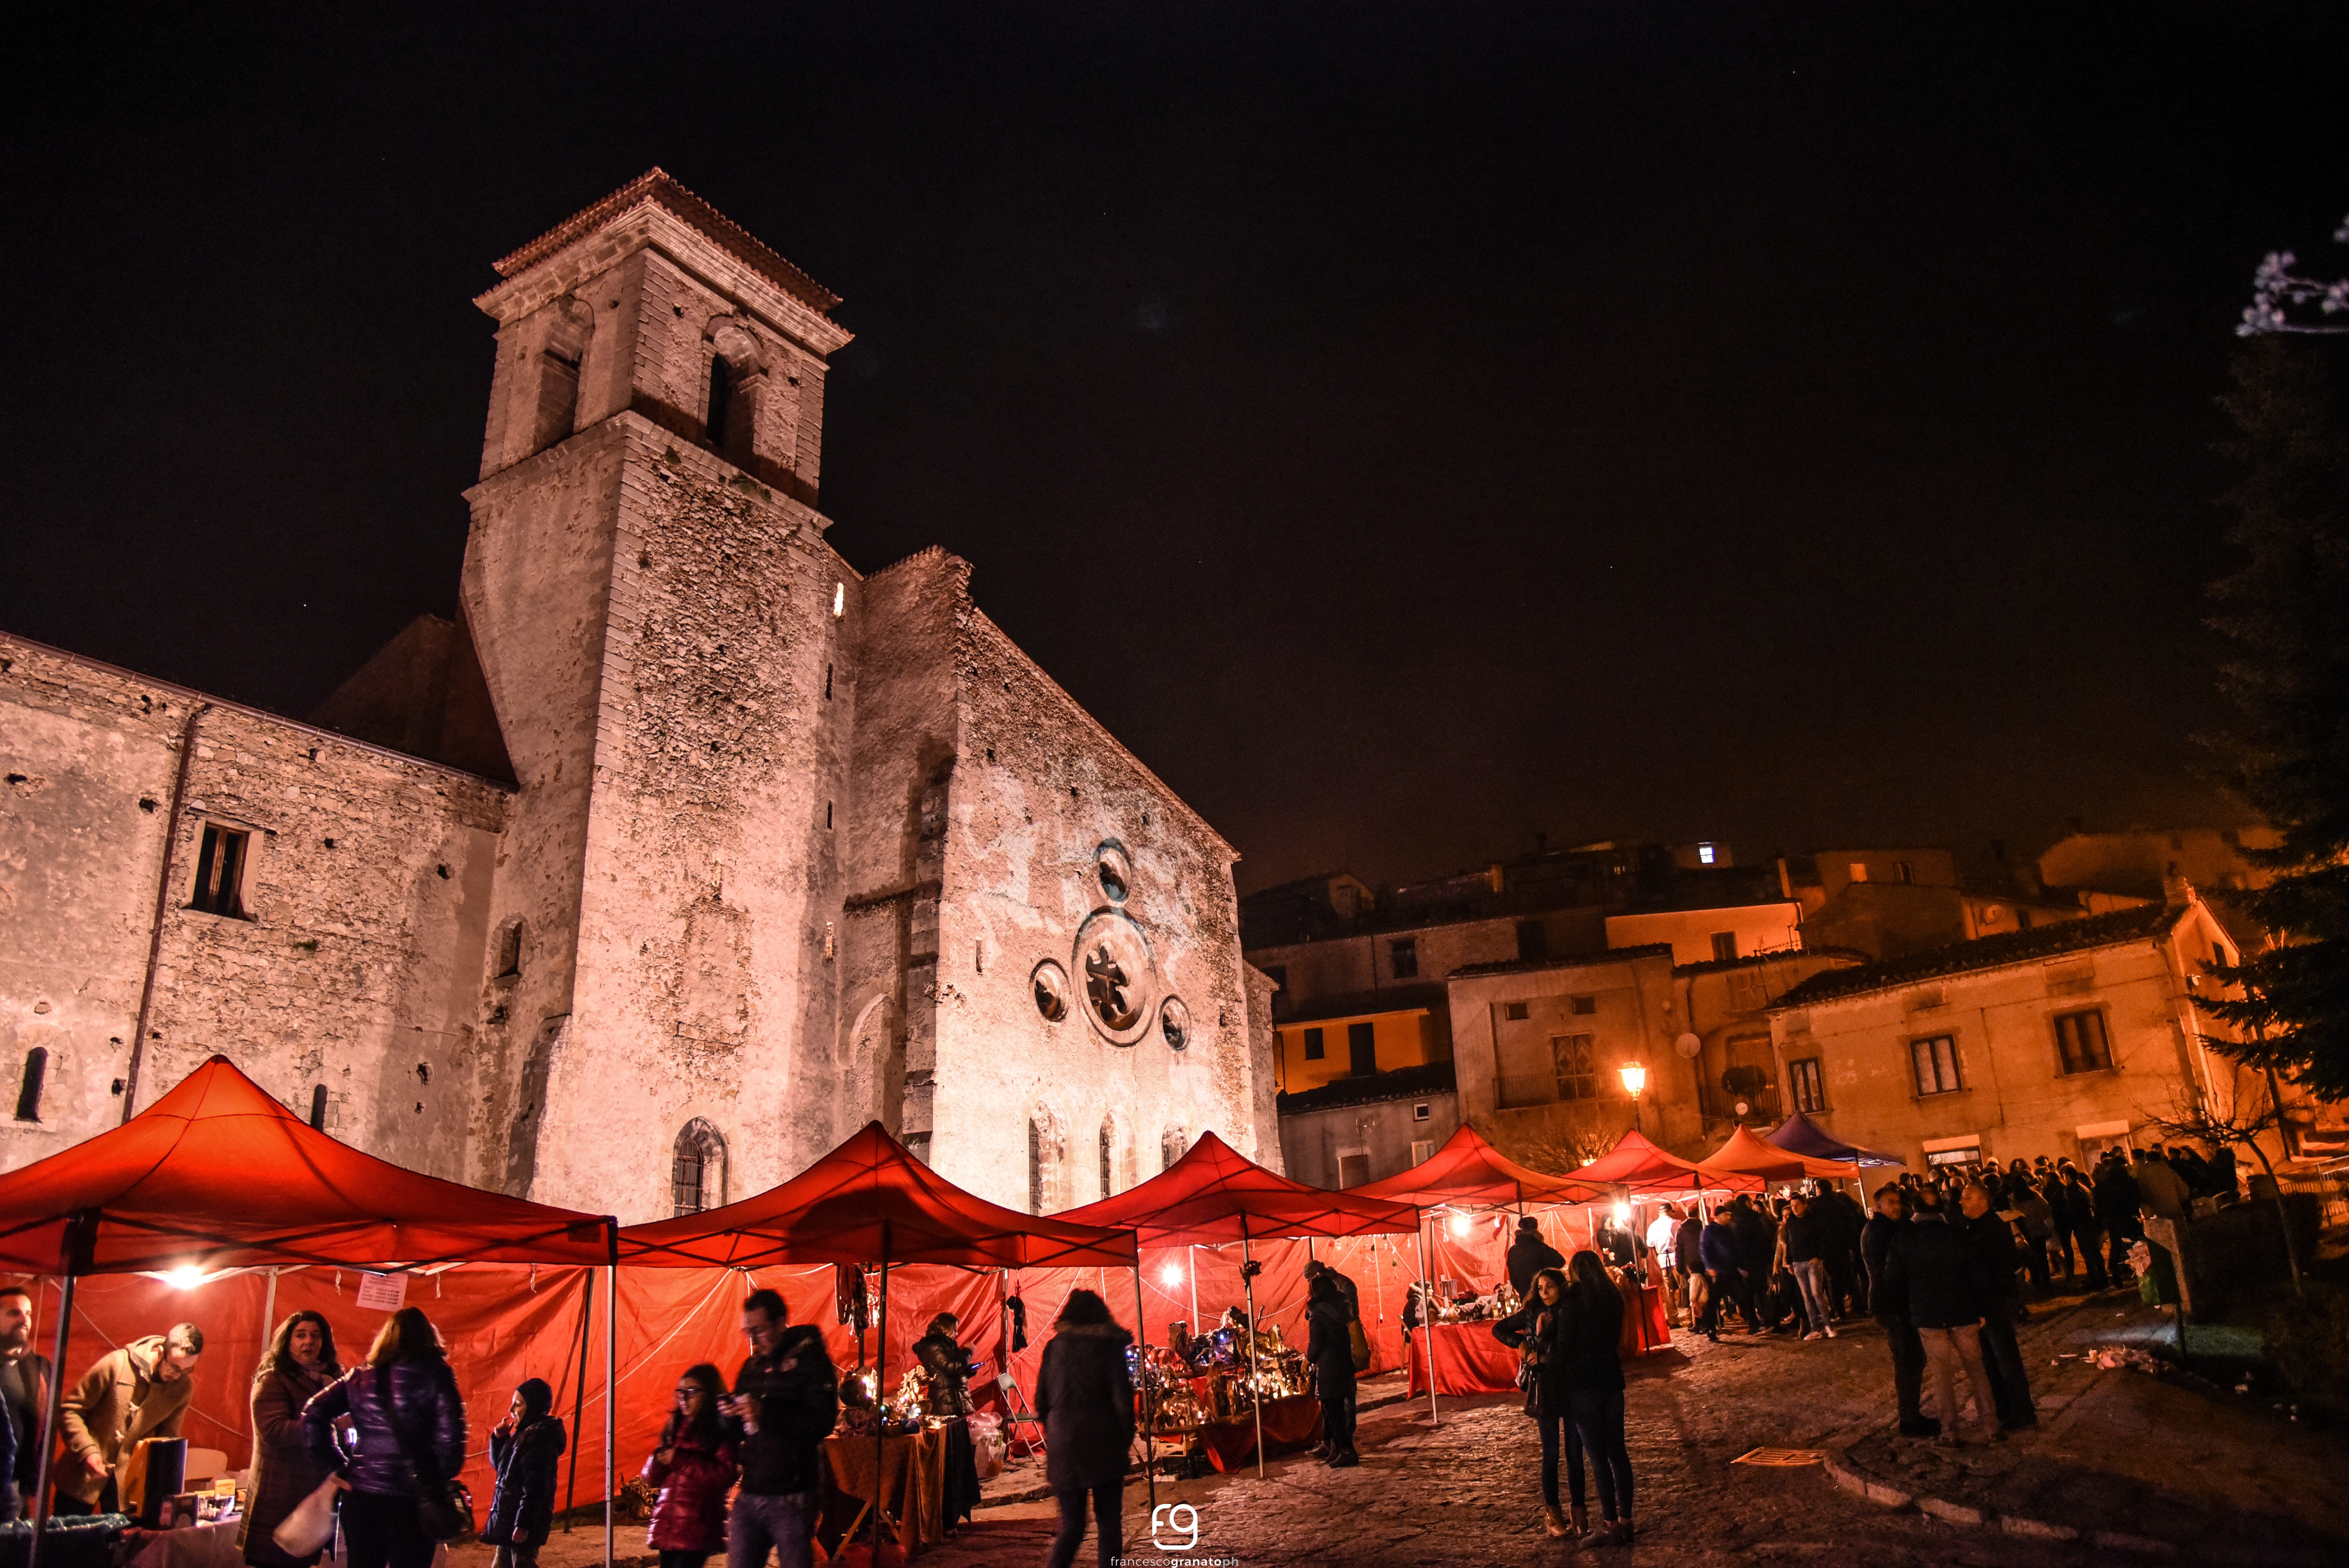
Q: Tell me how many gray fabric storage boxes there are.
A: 0